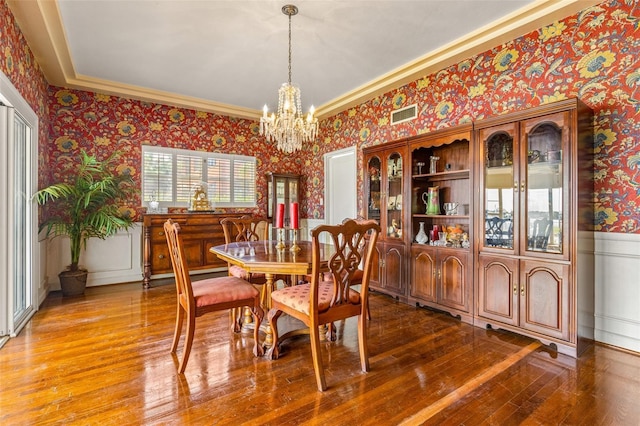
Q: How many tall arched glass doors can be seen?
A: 4